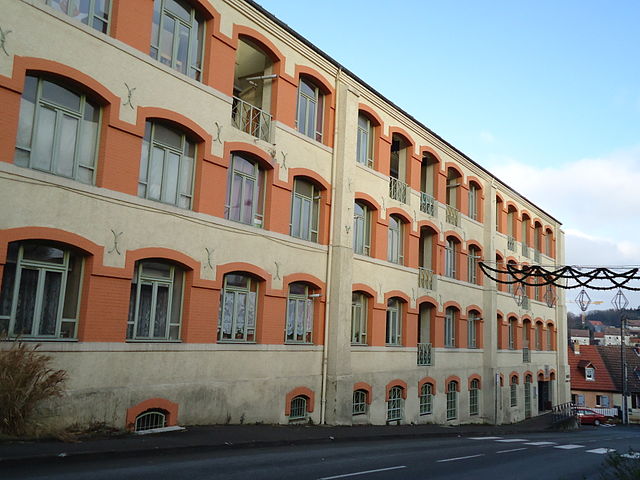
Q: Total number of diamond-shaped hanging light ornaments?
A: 4